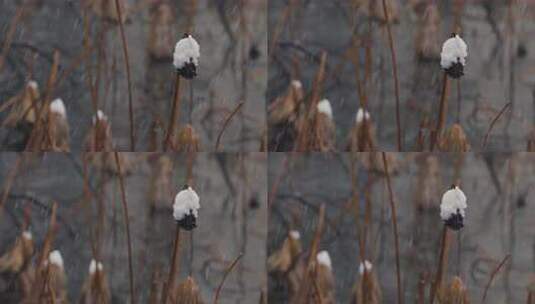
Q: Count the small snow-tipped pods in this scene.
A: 12